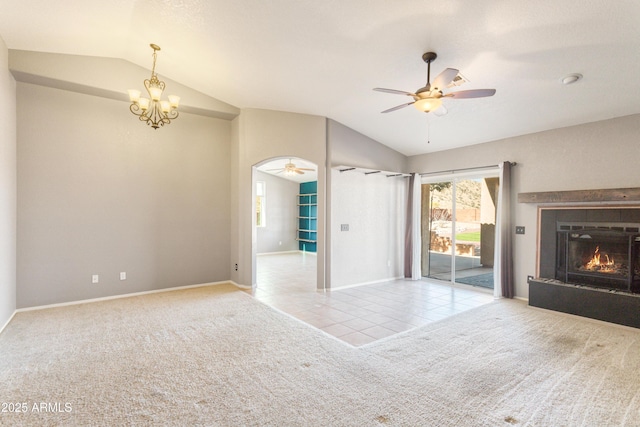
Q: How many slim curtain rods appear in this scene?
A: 1